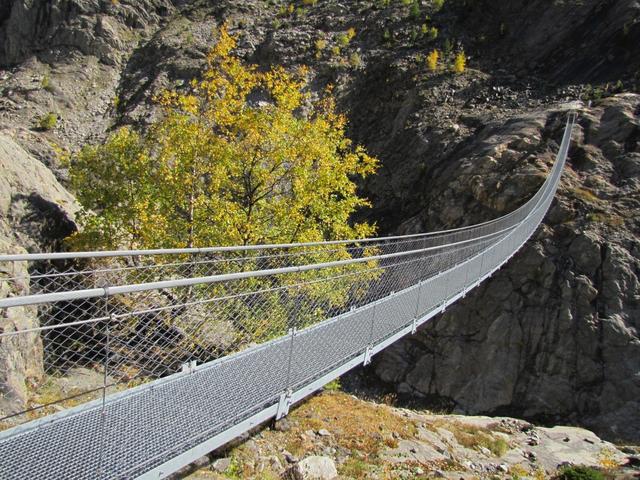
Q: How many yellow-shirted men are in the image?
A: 0